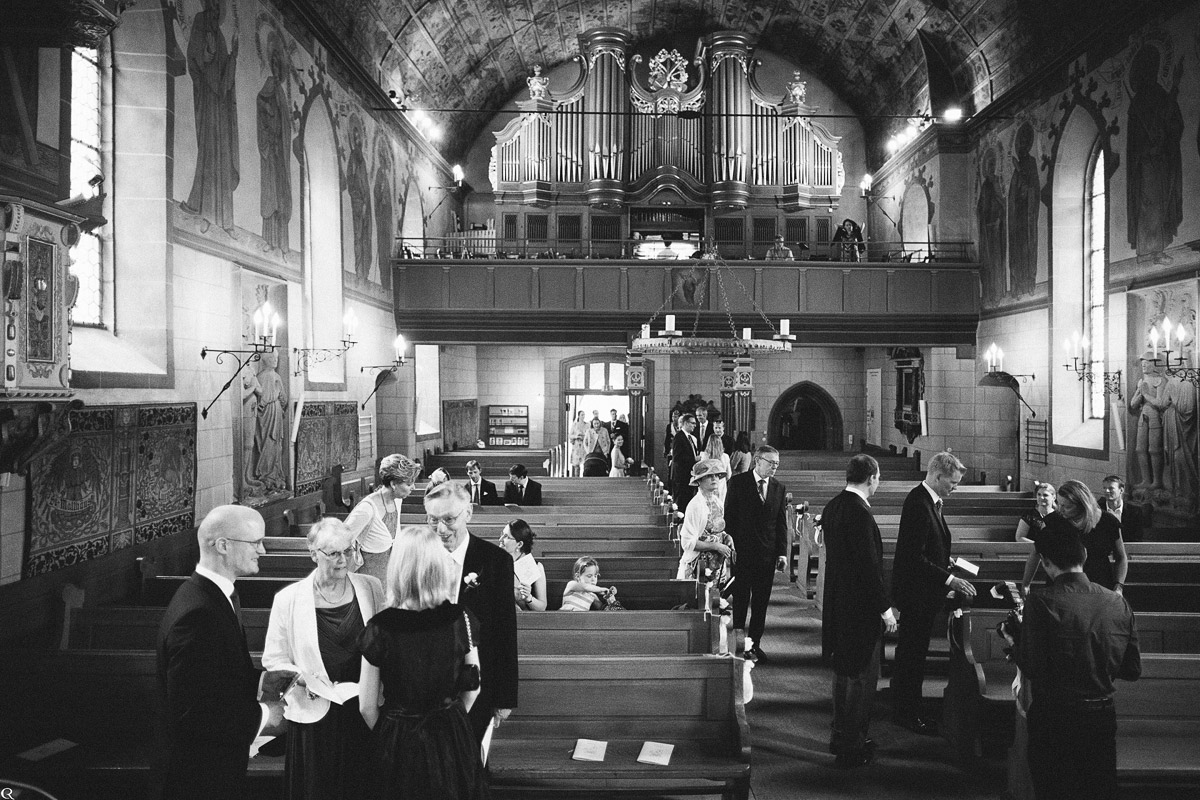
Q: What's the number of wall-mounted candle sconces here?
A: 8